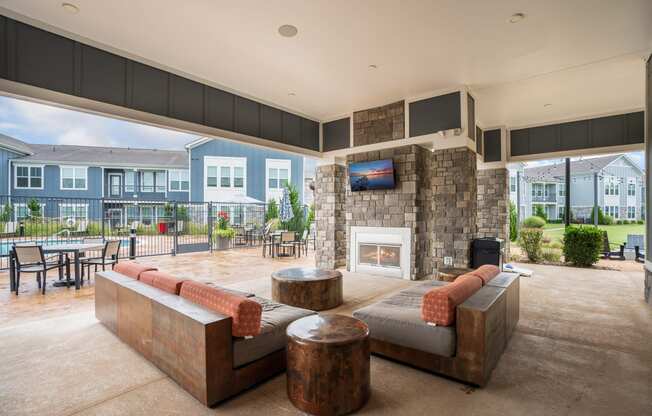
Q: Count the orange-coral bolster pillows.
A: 5